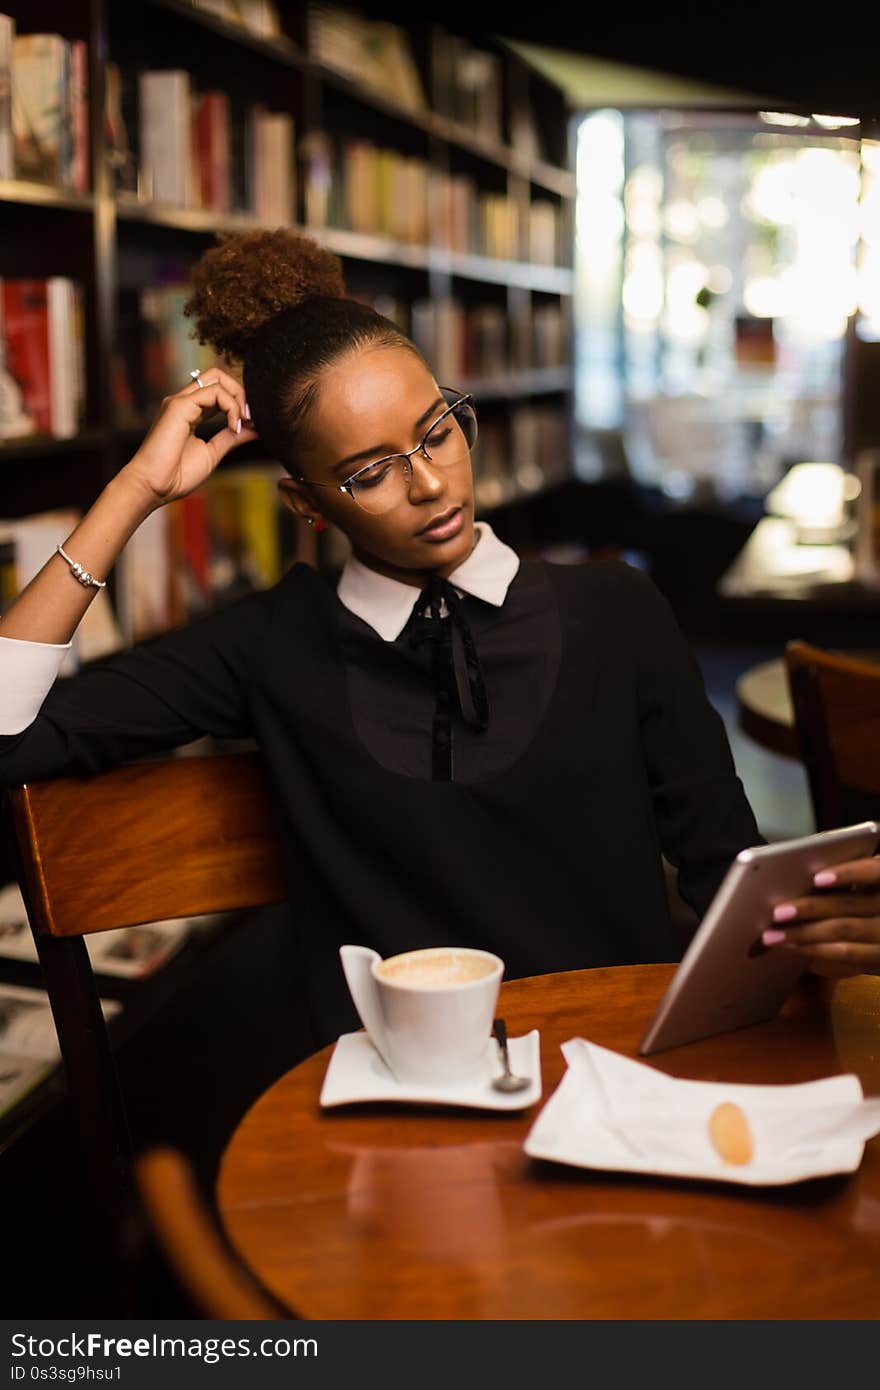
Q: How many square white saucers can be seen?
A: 2